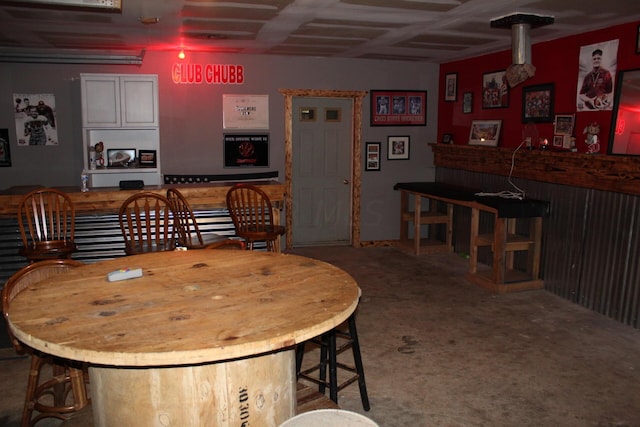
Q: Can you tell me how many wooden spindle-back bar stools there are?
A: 4